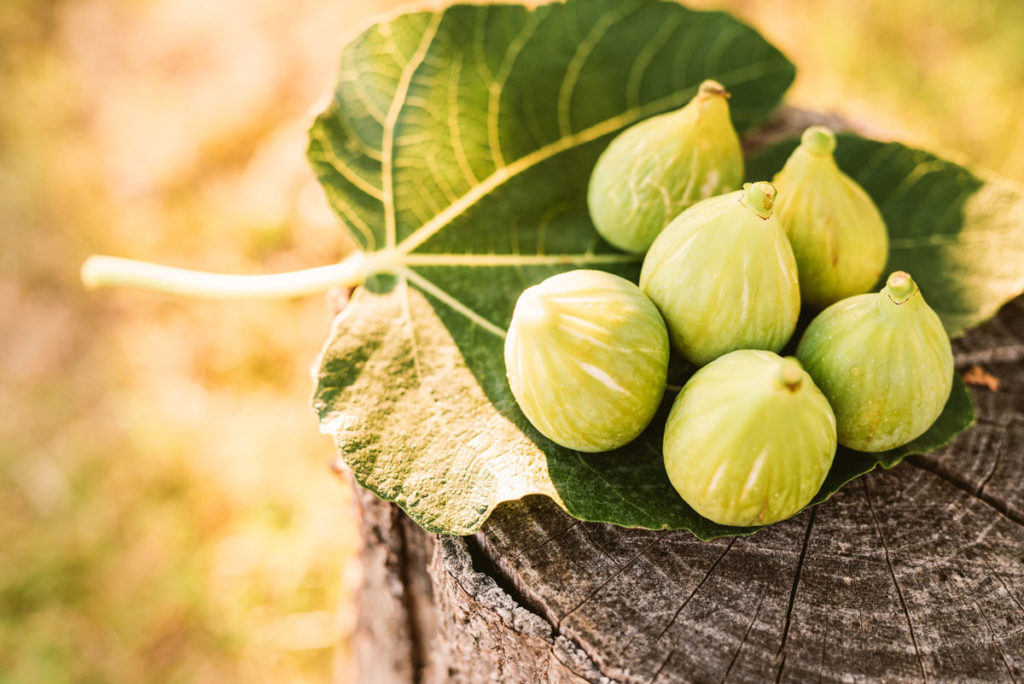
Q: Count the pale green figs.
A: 6